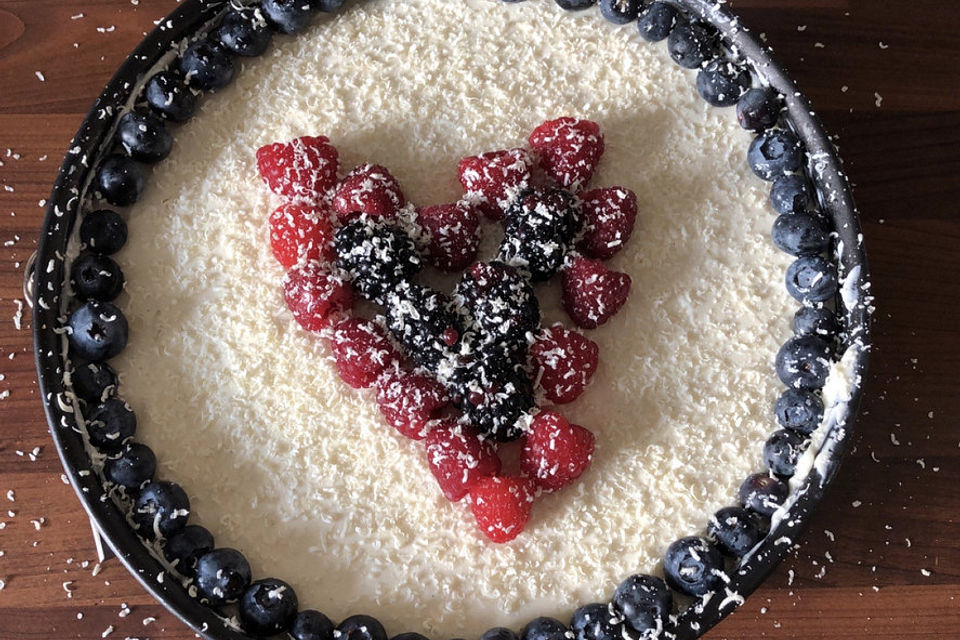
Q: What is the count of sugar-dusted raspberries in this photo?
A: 15